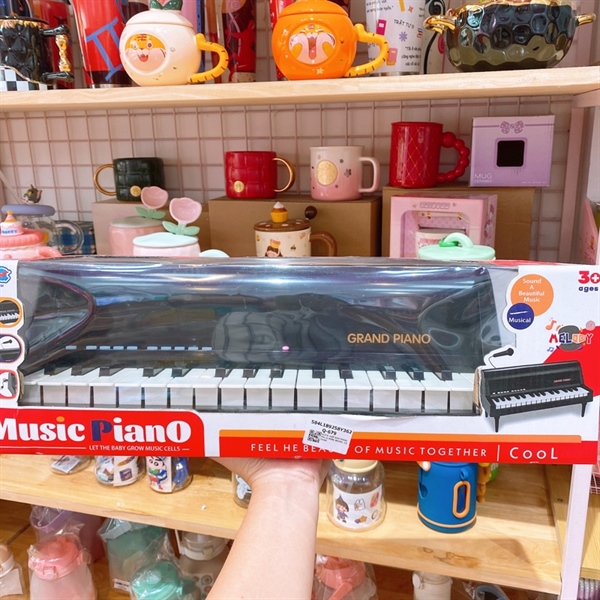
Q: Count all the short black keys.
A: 13